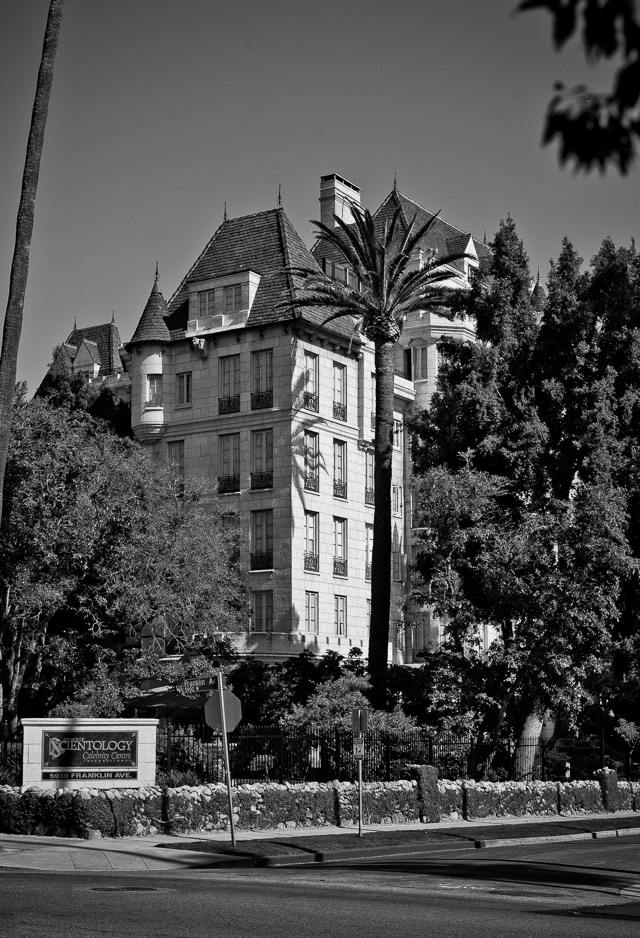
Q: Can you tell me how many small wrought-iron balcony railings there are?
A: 14